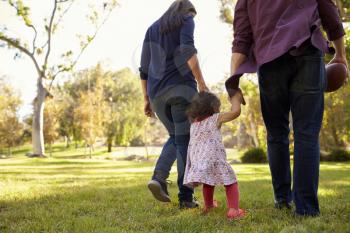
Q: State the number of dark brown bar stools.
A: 0